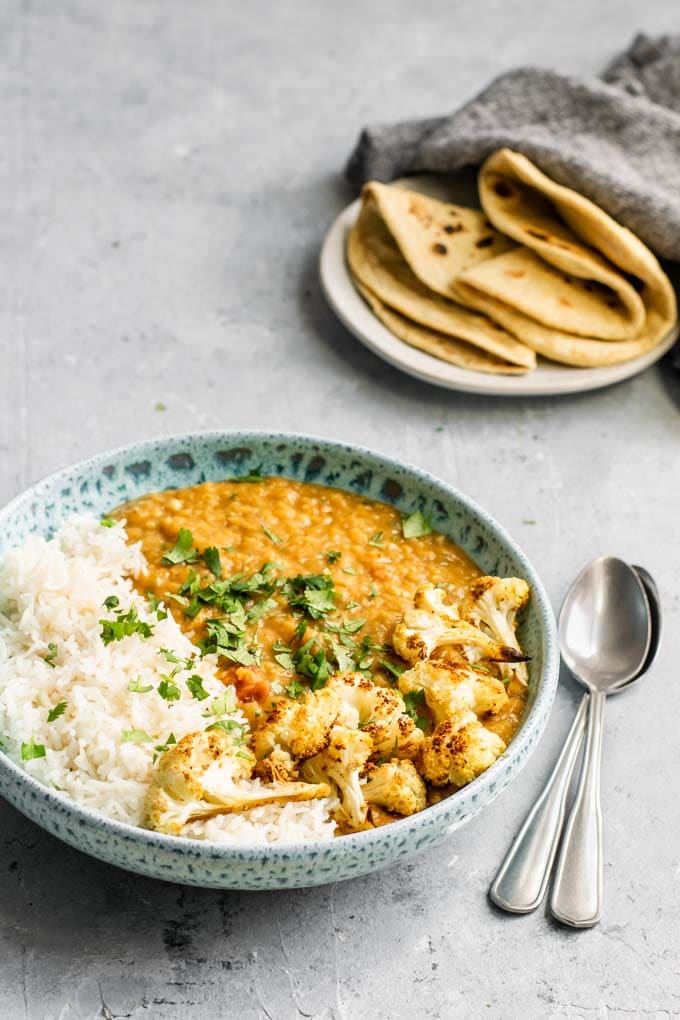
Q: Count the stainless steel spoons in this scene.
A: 2